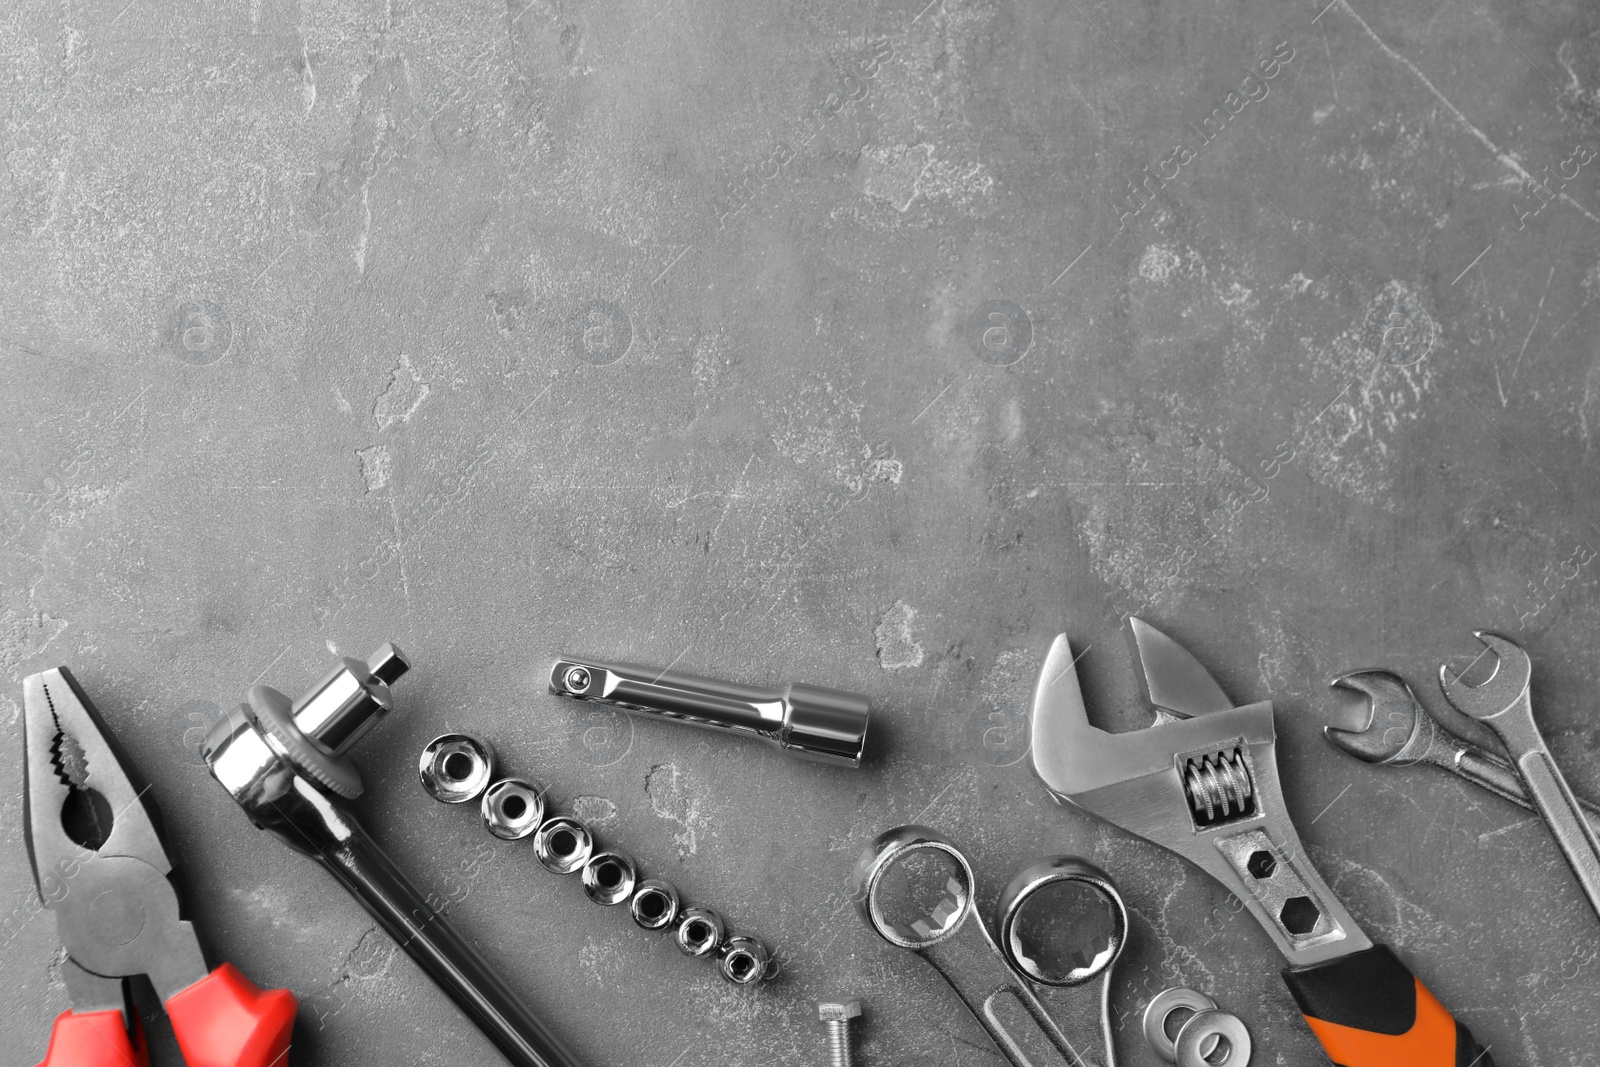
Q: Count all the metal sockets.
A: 7